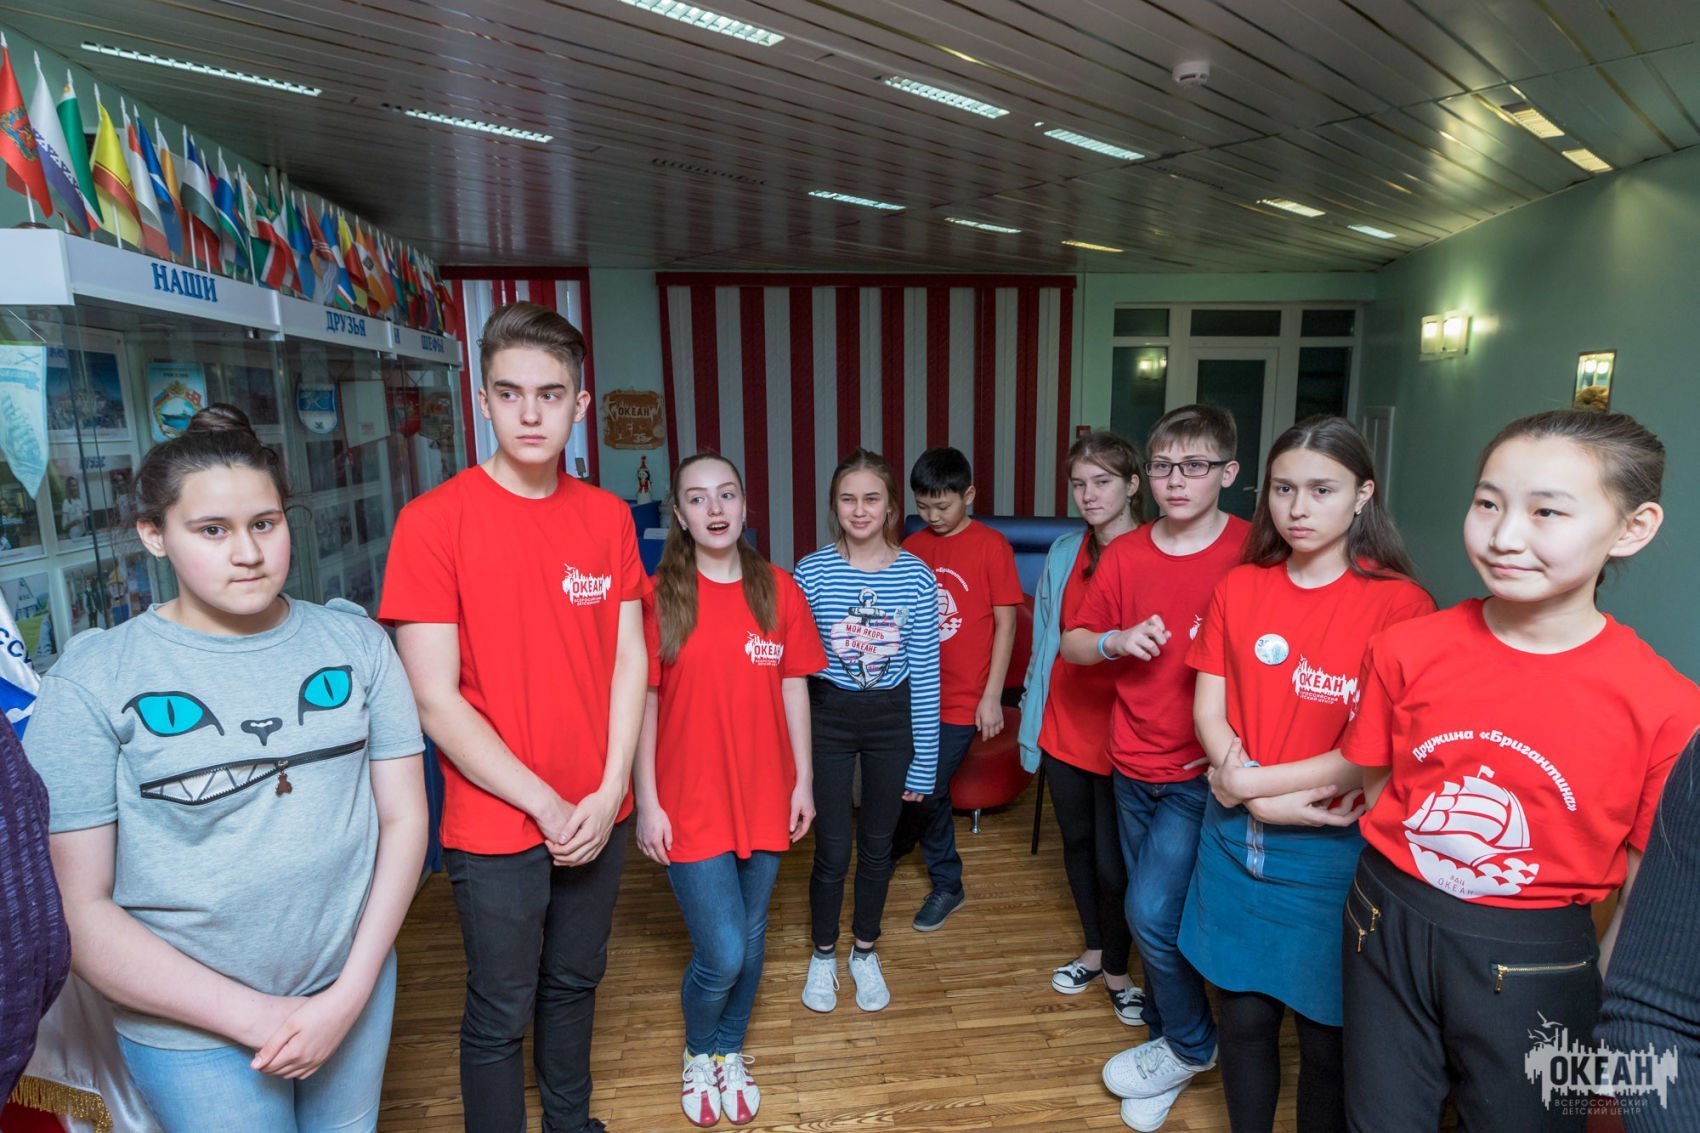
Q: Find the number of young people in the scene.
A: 9